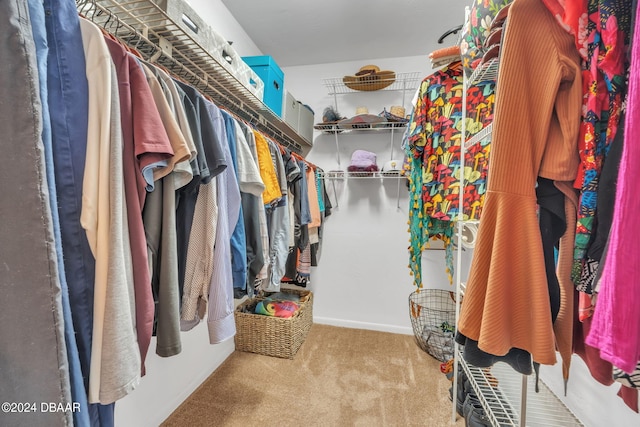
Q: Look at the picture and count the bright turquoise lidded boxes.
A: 1